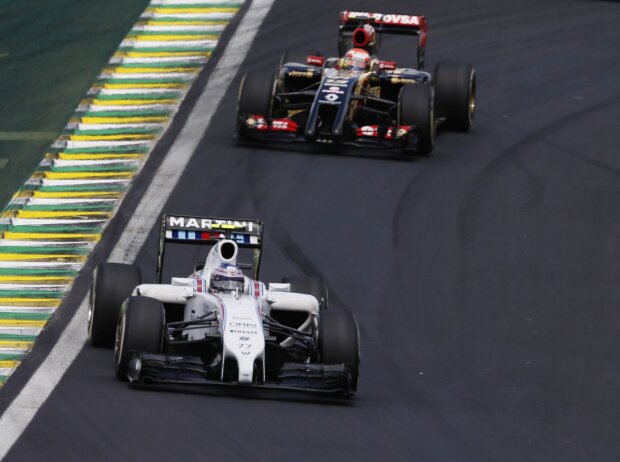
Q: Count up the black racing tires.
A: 8